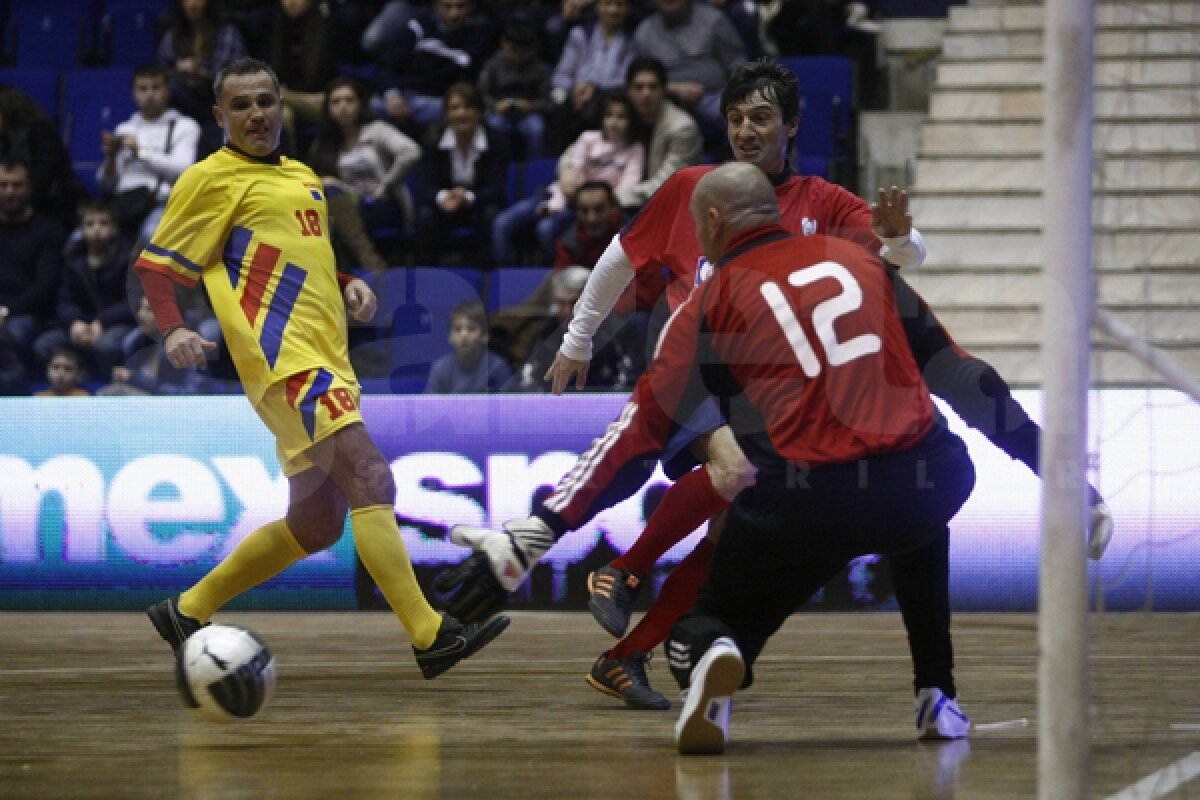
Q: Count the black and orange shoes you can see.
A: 2